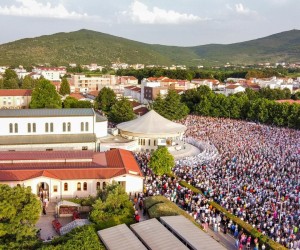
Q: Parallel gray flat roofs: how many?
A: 3